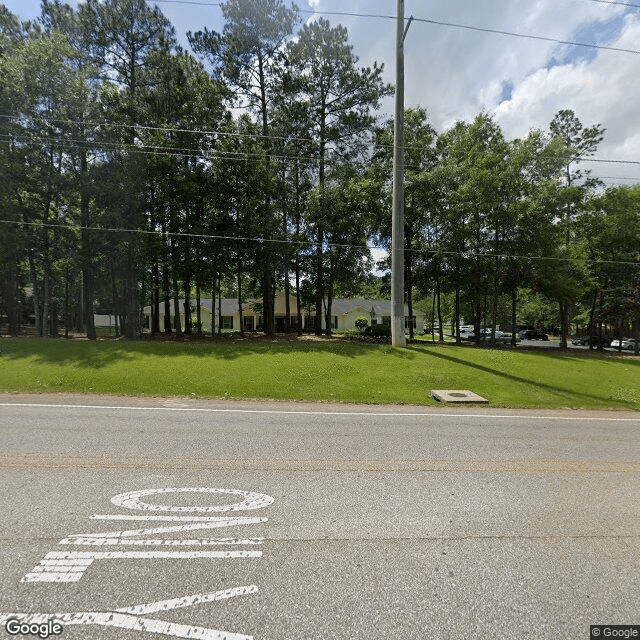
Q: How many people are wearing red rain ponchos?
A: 0